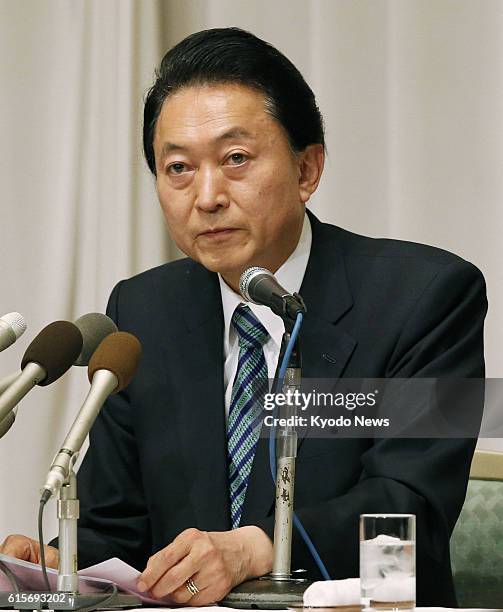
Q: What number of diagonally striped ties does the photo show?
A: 1